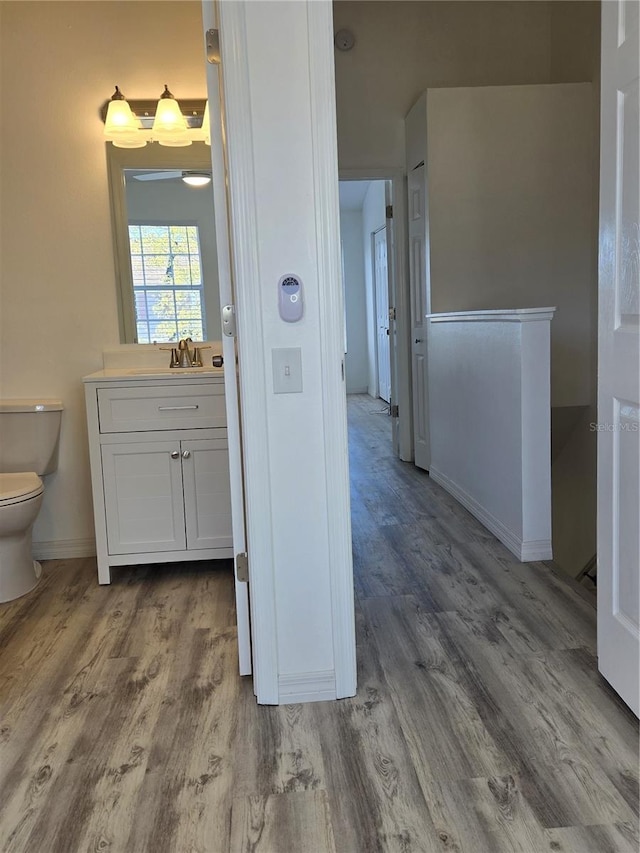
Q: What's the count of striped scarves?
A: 0